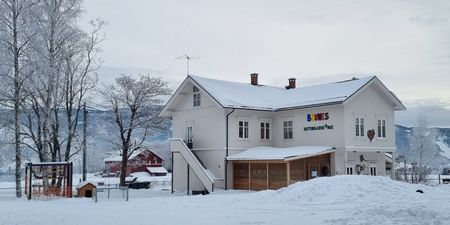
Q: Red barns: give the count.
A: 1